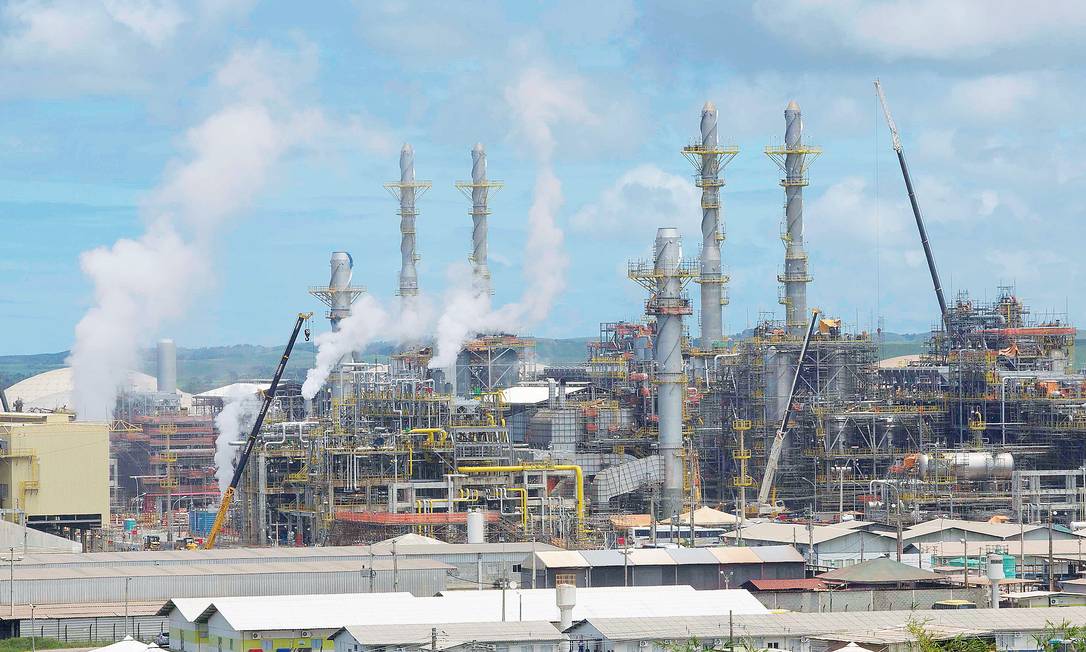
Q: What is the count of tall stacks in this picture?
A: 6